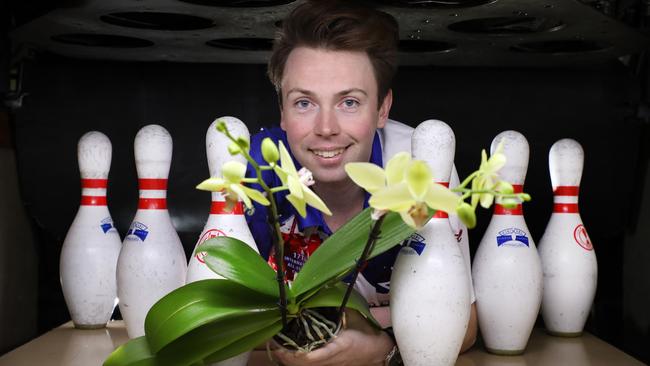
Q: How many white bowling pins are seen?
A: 6